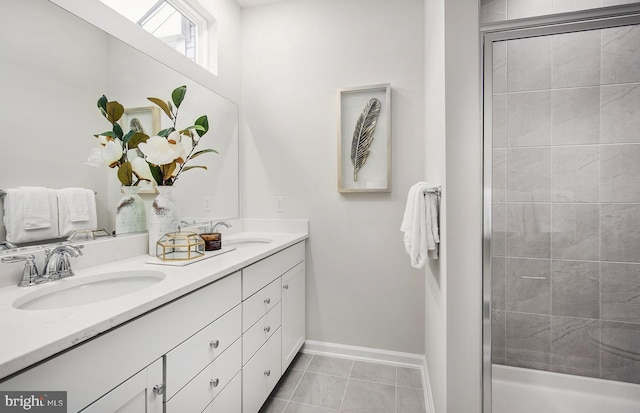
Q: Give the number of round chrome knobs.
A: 7